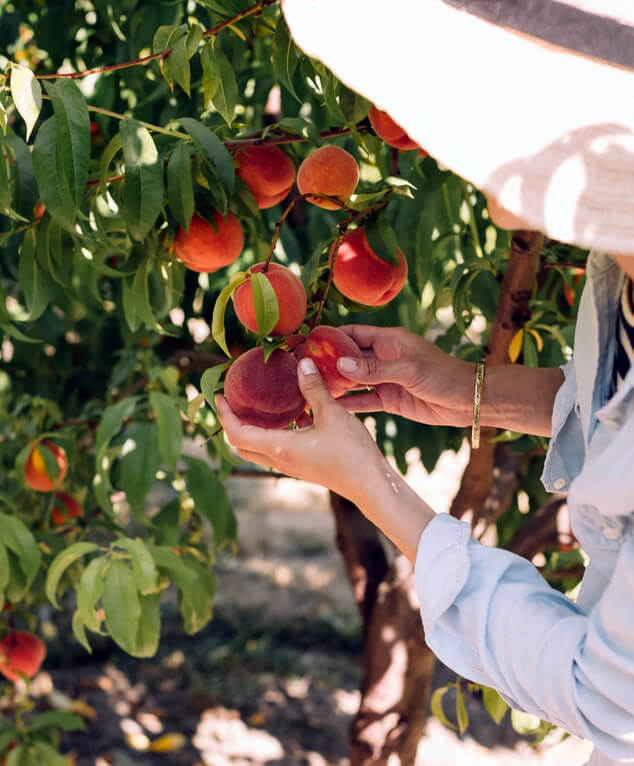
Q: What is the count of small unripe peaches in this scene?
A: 0